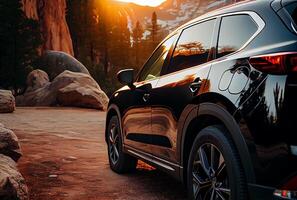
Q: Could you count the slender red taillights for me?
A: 1